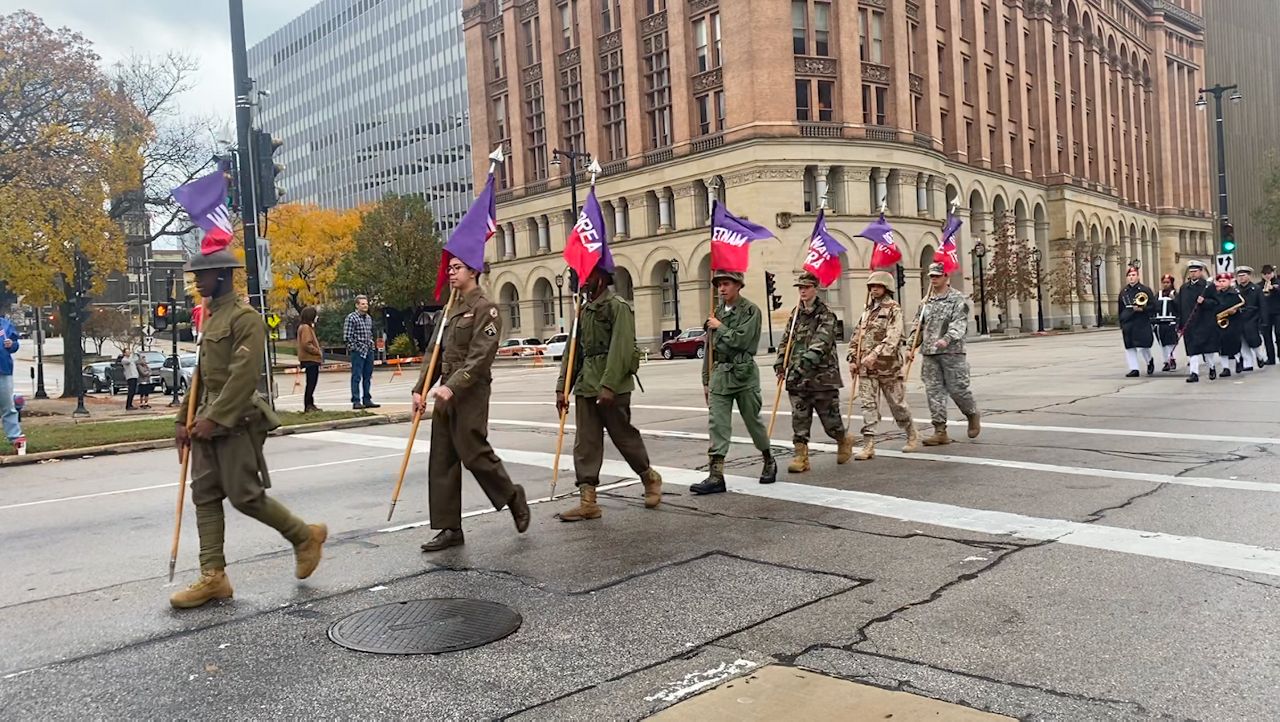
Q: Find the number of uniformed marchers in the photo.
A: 13